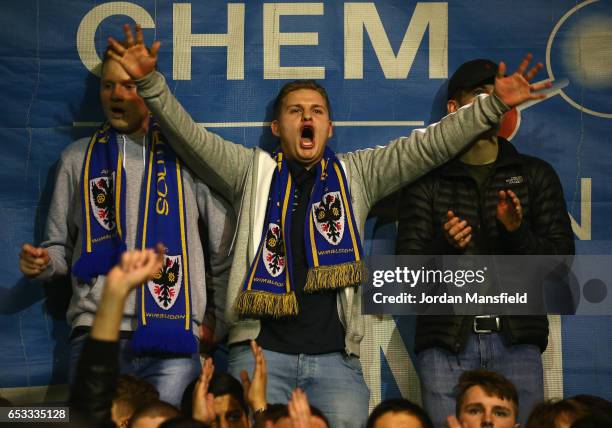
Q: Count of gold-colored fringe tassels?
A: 2